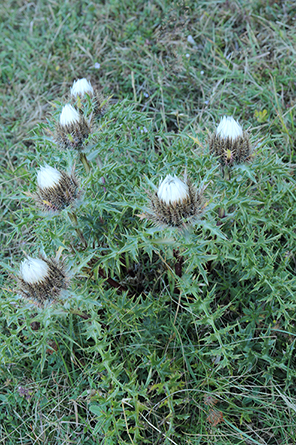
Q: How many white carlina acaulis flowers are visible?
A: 6